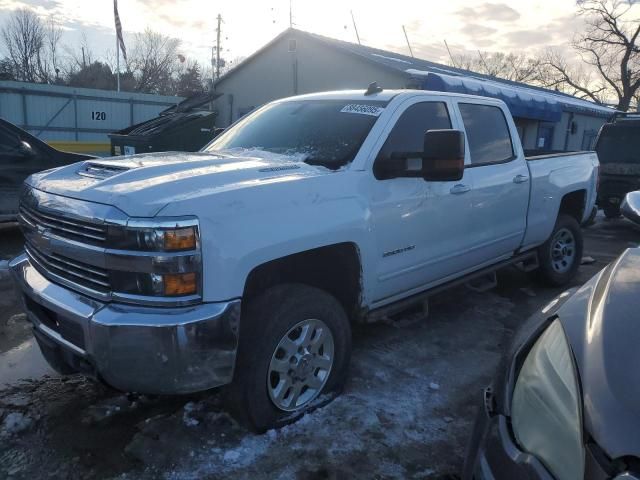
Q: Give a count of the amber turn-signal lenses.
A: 2